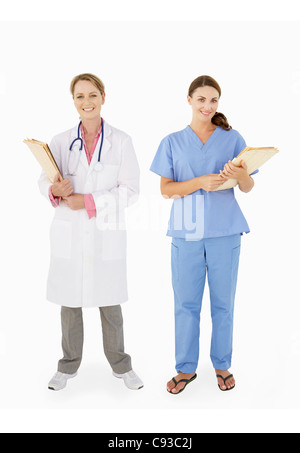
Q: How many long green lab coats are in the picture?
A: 0